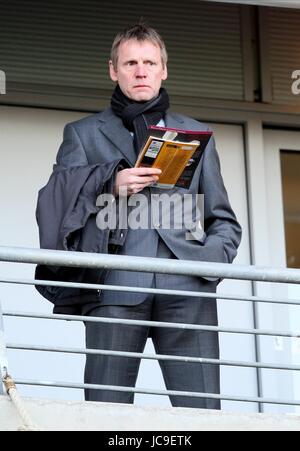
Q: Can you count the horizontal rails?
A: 5